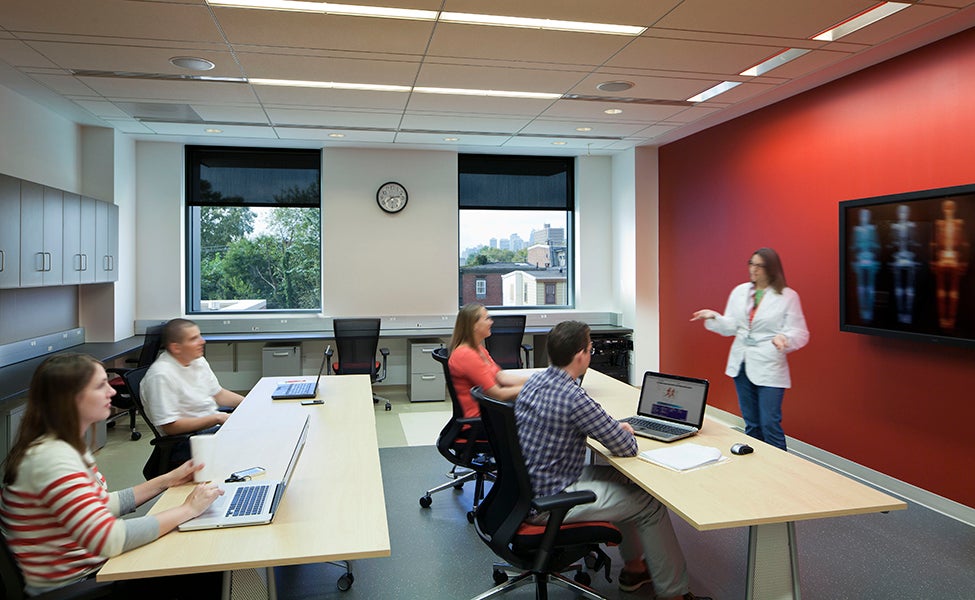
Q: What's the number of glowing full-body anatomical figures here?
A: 3